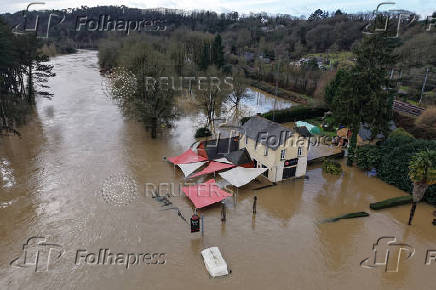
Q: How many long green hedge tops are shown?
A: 2